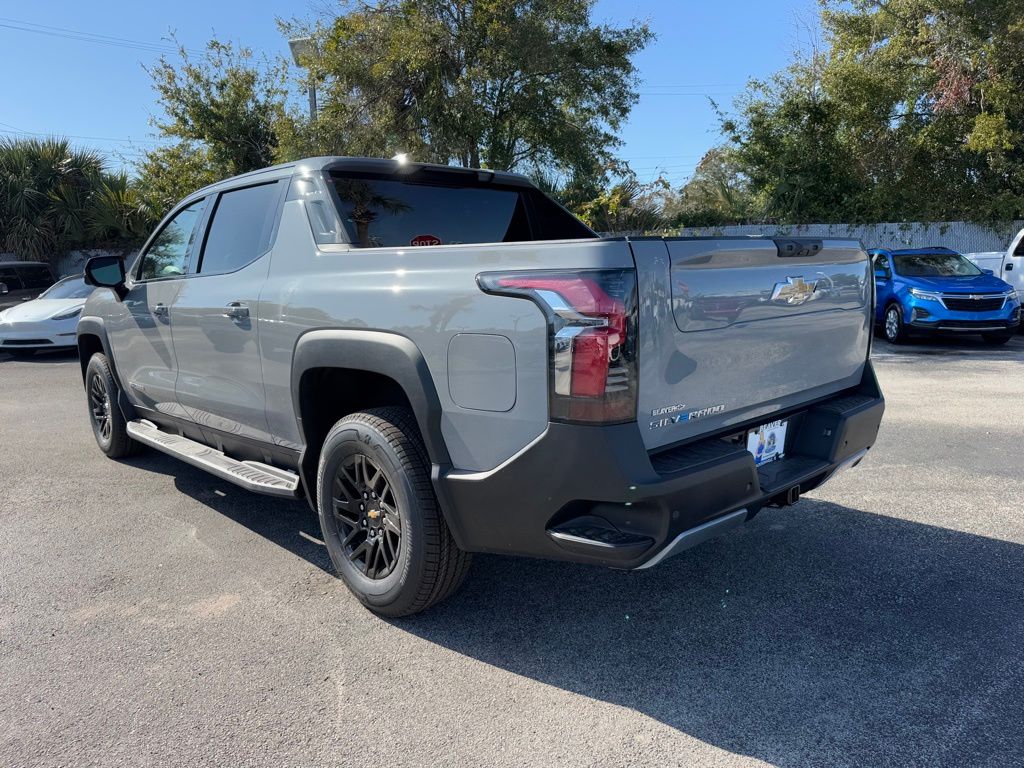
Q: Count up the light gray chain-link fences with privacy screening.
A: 1